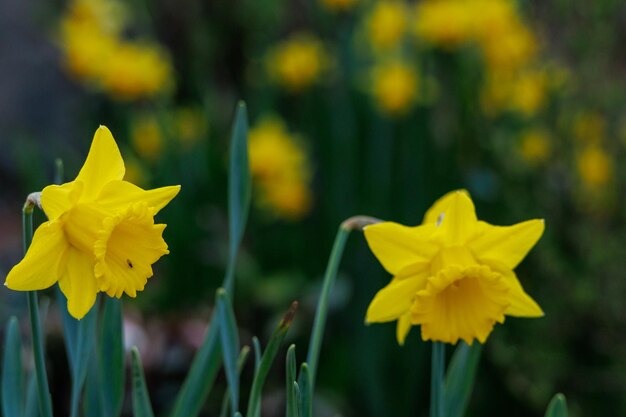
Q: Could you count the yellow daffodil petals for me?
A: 11